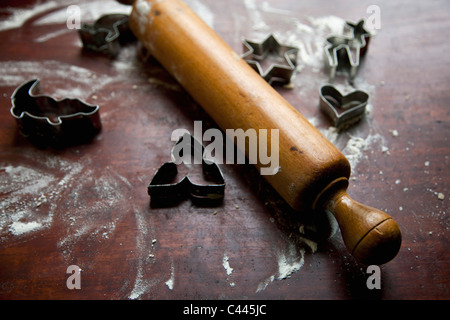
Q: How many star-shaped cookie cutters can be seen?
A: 1